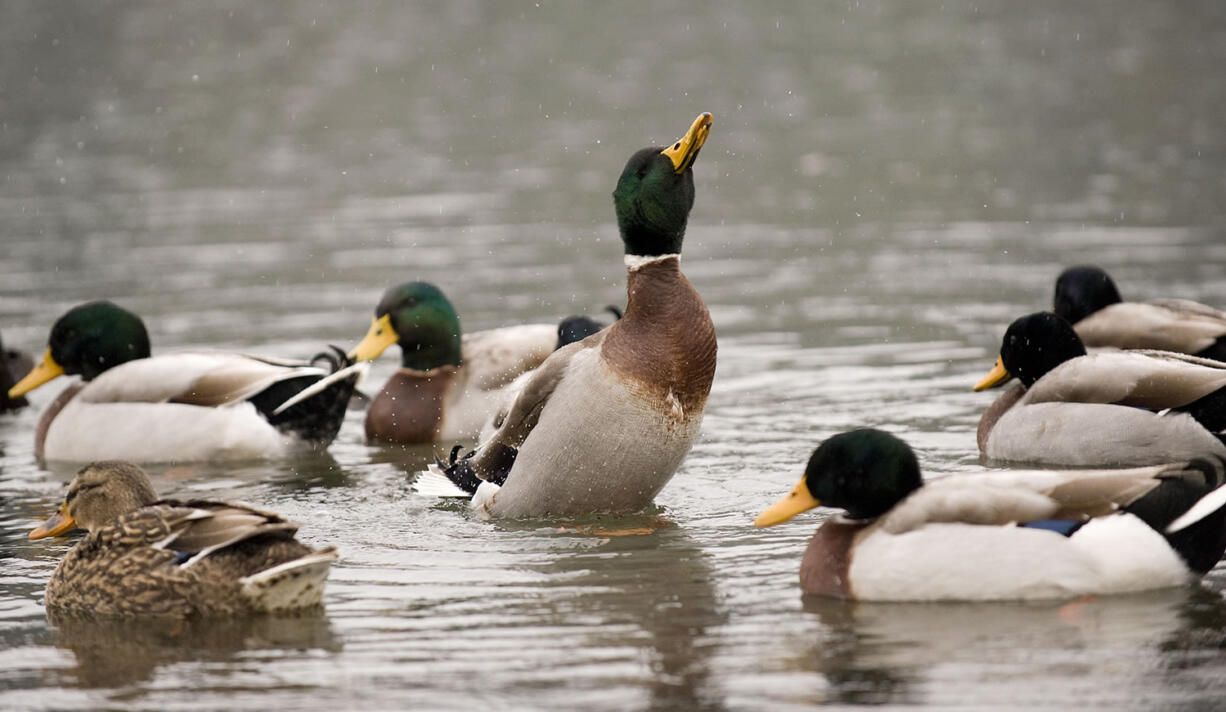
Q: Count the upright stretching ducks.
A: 1